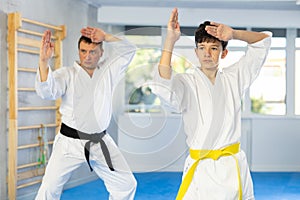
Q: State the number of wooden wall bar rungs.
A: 10